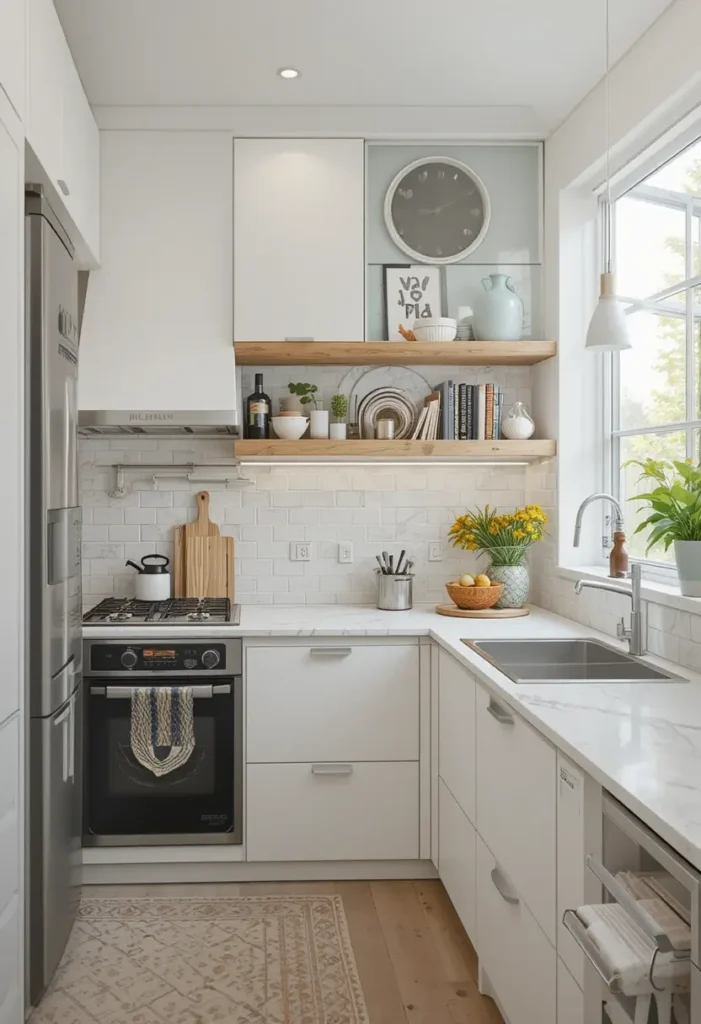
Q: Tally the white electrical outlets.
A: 3